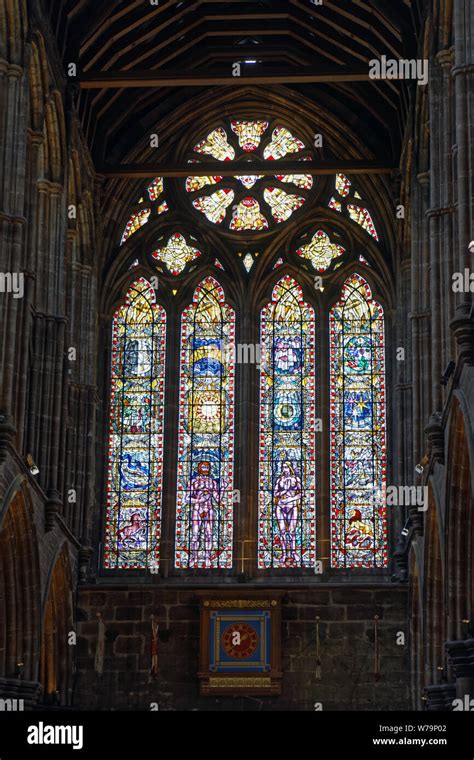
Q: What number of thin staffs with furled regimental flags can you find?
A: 4